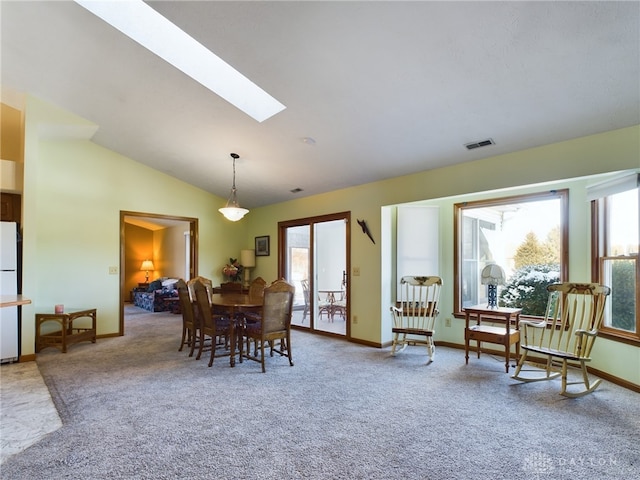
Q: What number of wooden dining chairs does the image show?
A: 6